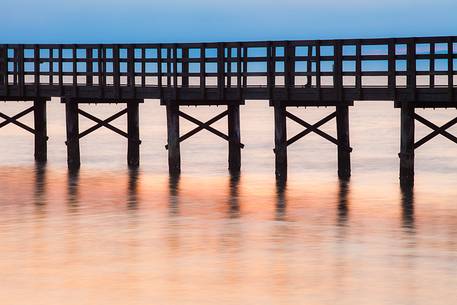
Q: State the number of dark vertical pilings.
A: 8